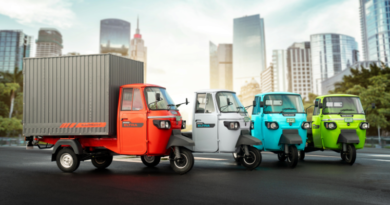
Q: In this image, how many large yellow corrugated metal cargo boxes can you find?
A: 0